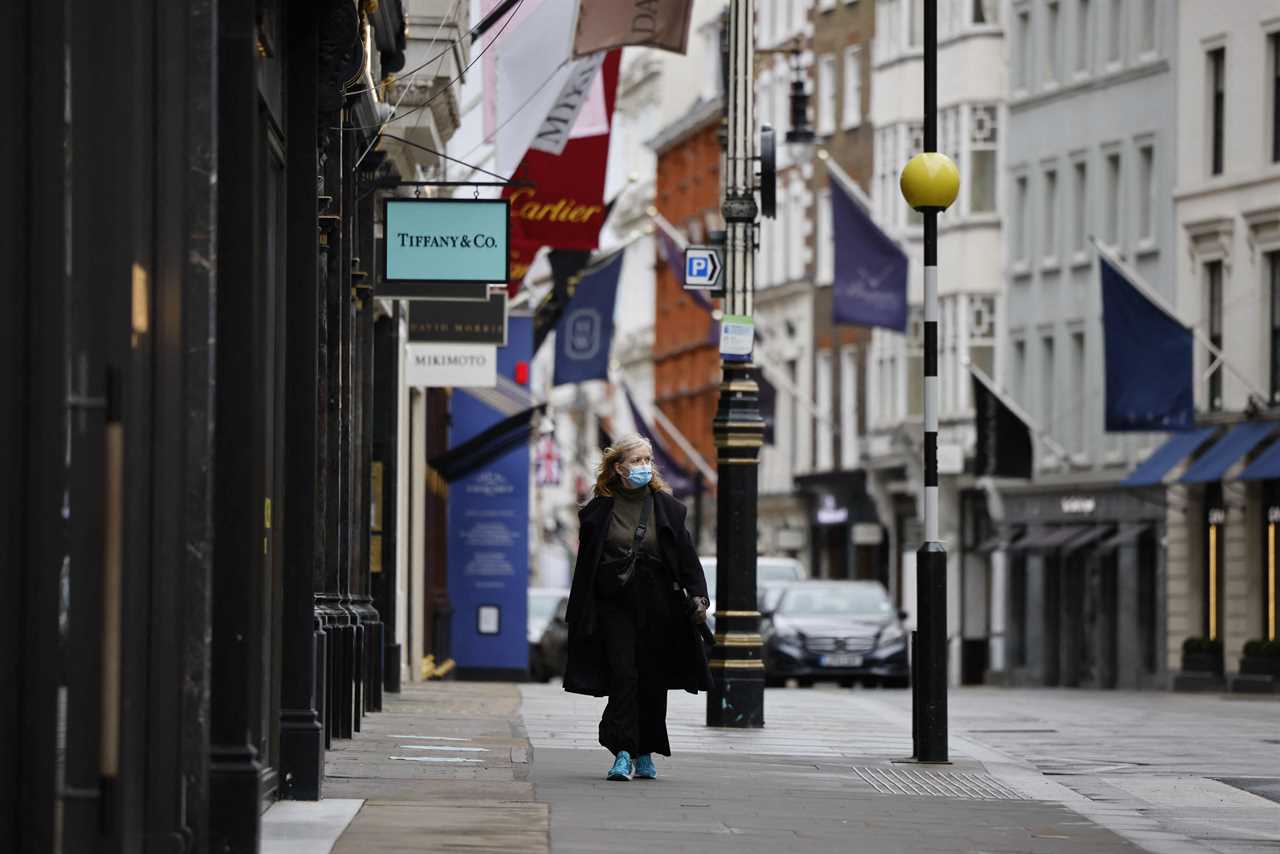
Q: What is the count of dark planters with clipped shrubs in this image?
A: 2